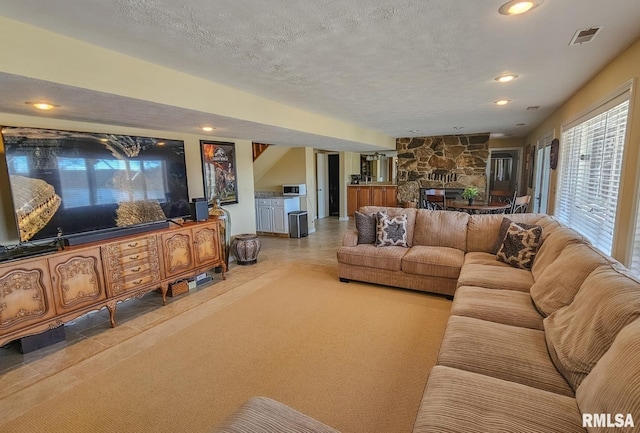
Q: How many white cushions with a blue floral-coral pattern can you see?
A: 0